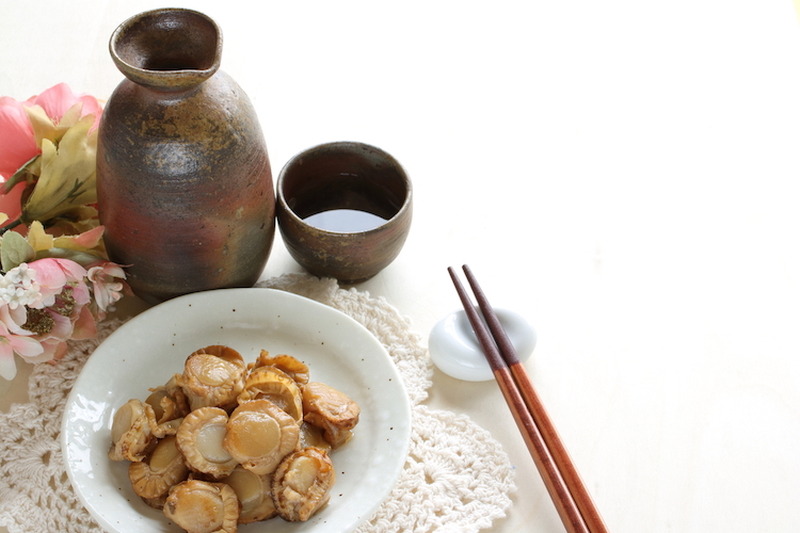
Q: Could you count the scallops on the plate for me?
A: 13